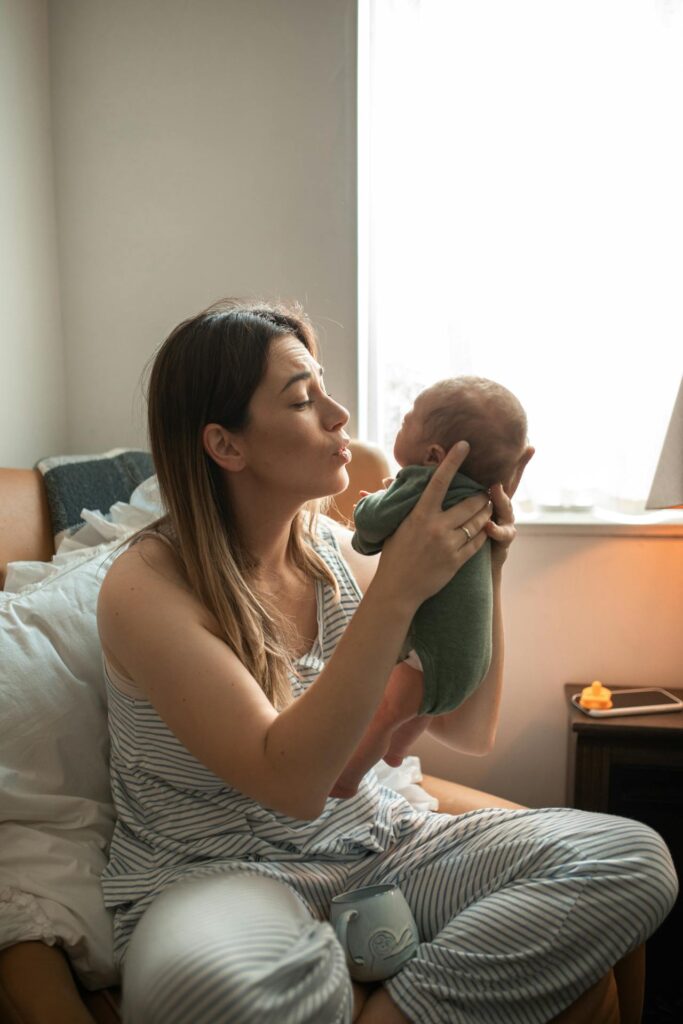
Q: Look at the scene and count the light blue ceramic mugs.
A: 1